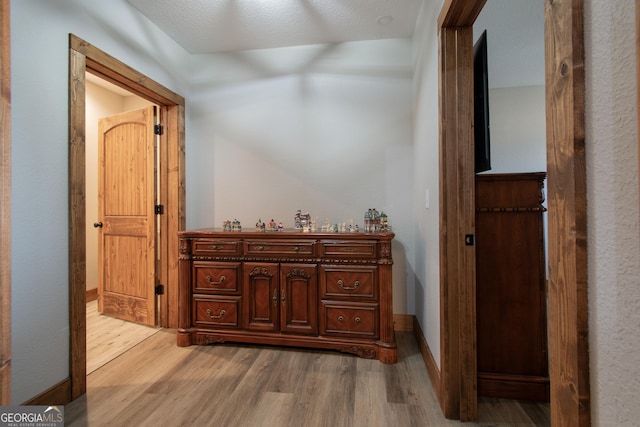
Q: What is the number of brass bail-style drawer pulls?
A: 3